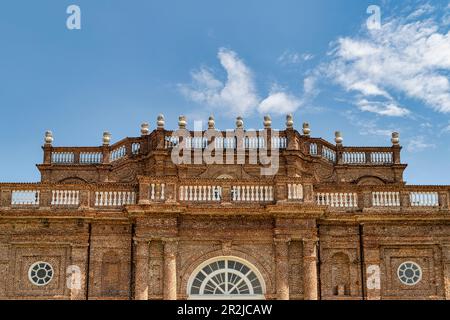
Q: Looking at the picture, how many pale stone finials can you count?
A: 12